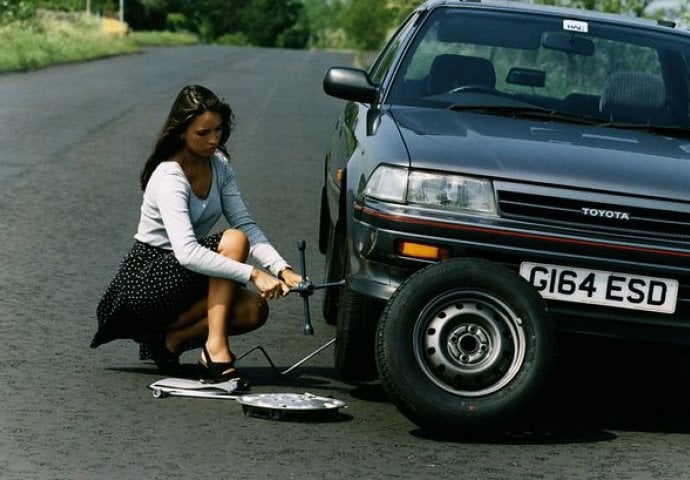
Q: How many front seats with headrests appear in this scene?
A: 2